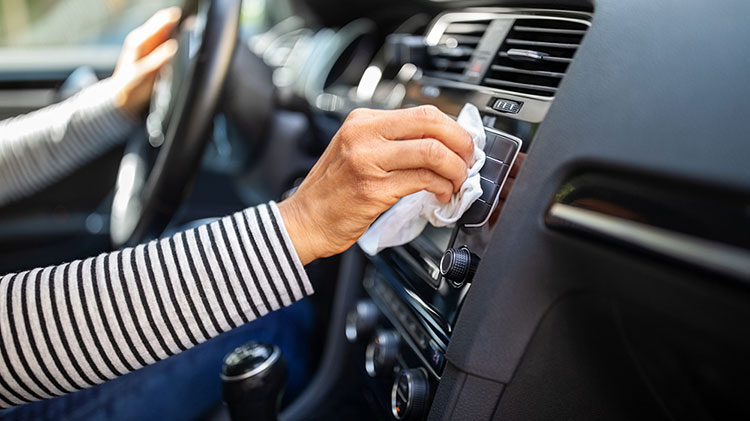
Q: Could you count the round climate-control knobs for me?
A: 3